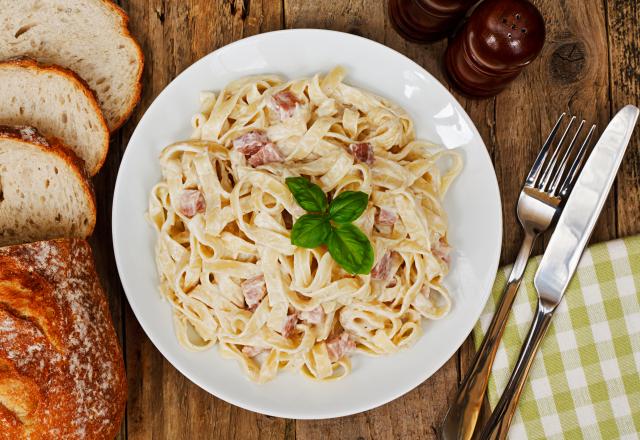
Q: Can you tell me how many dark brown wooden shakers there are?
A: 2